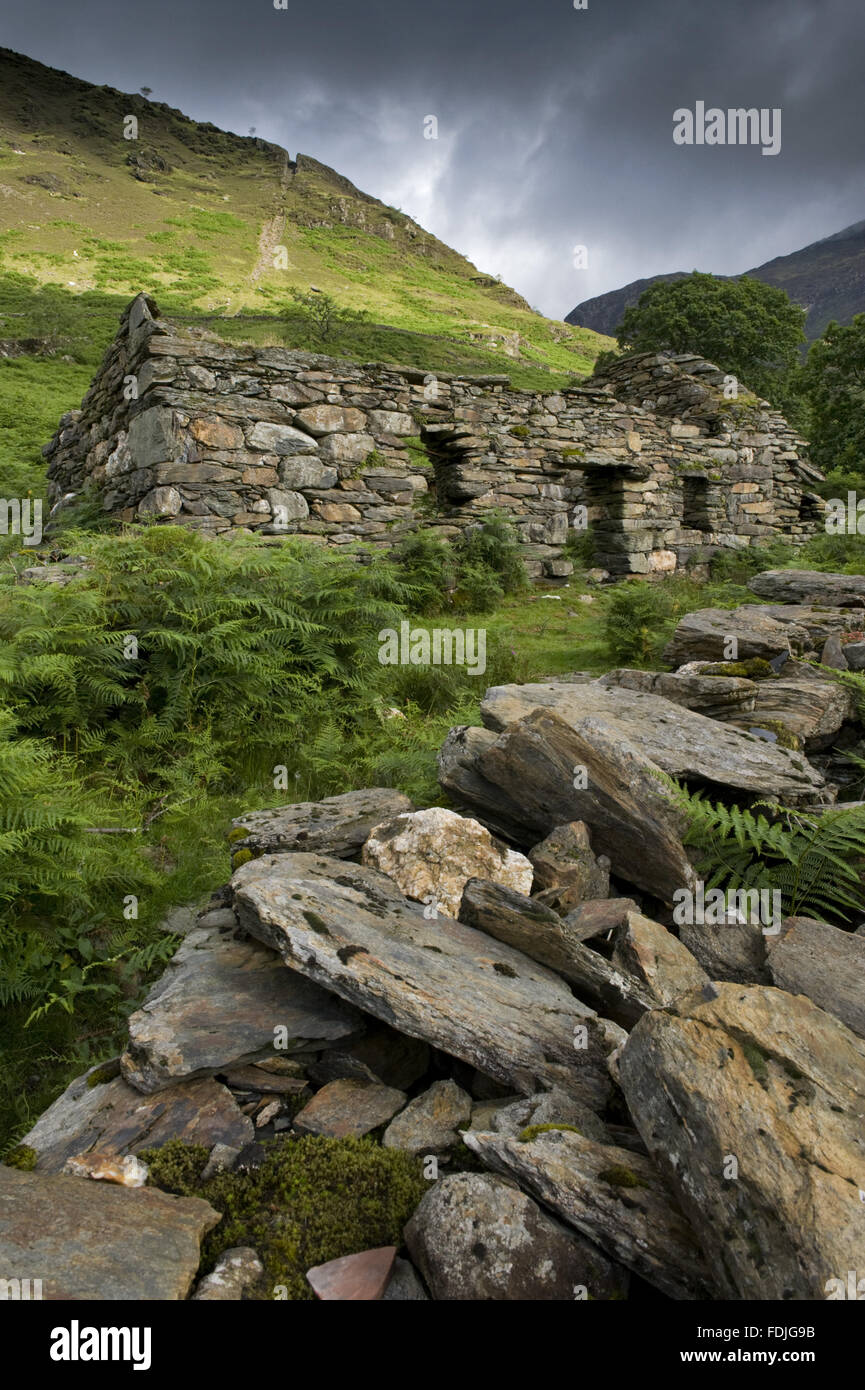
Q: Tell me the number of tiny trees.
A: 2